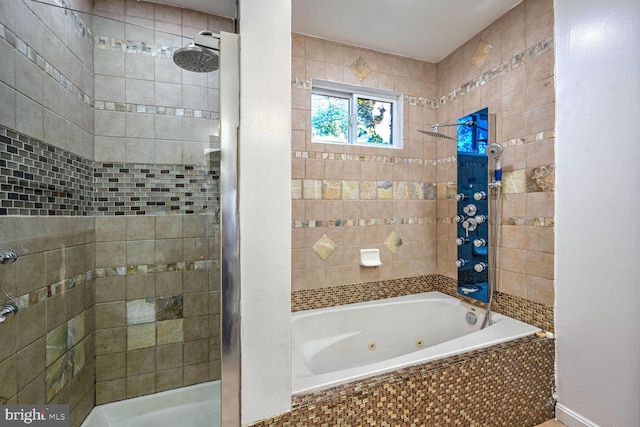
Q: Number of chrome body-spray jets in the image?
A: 8